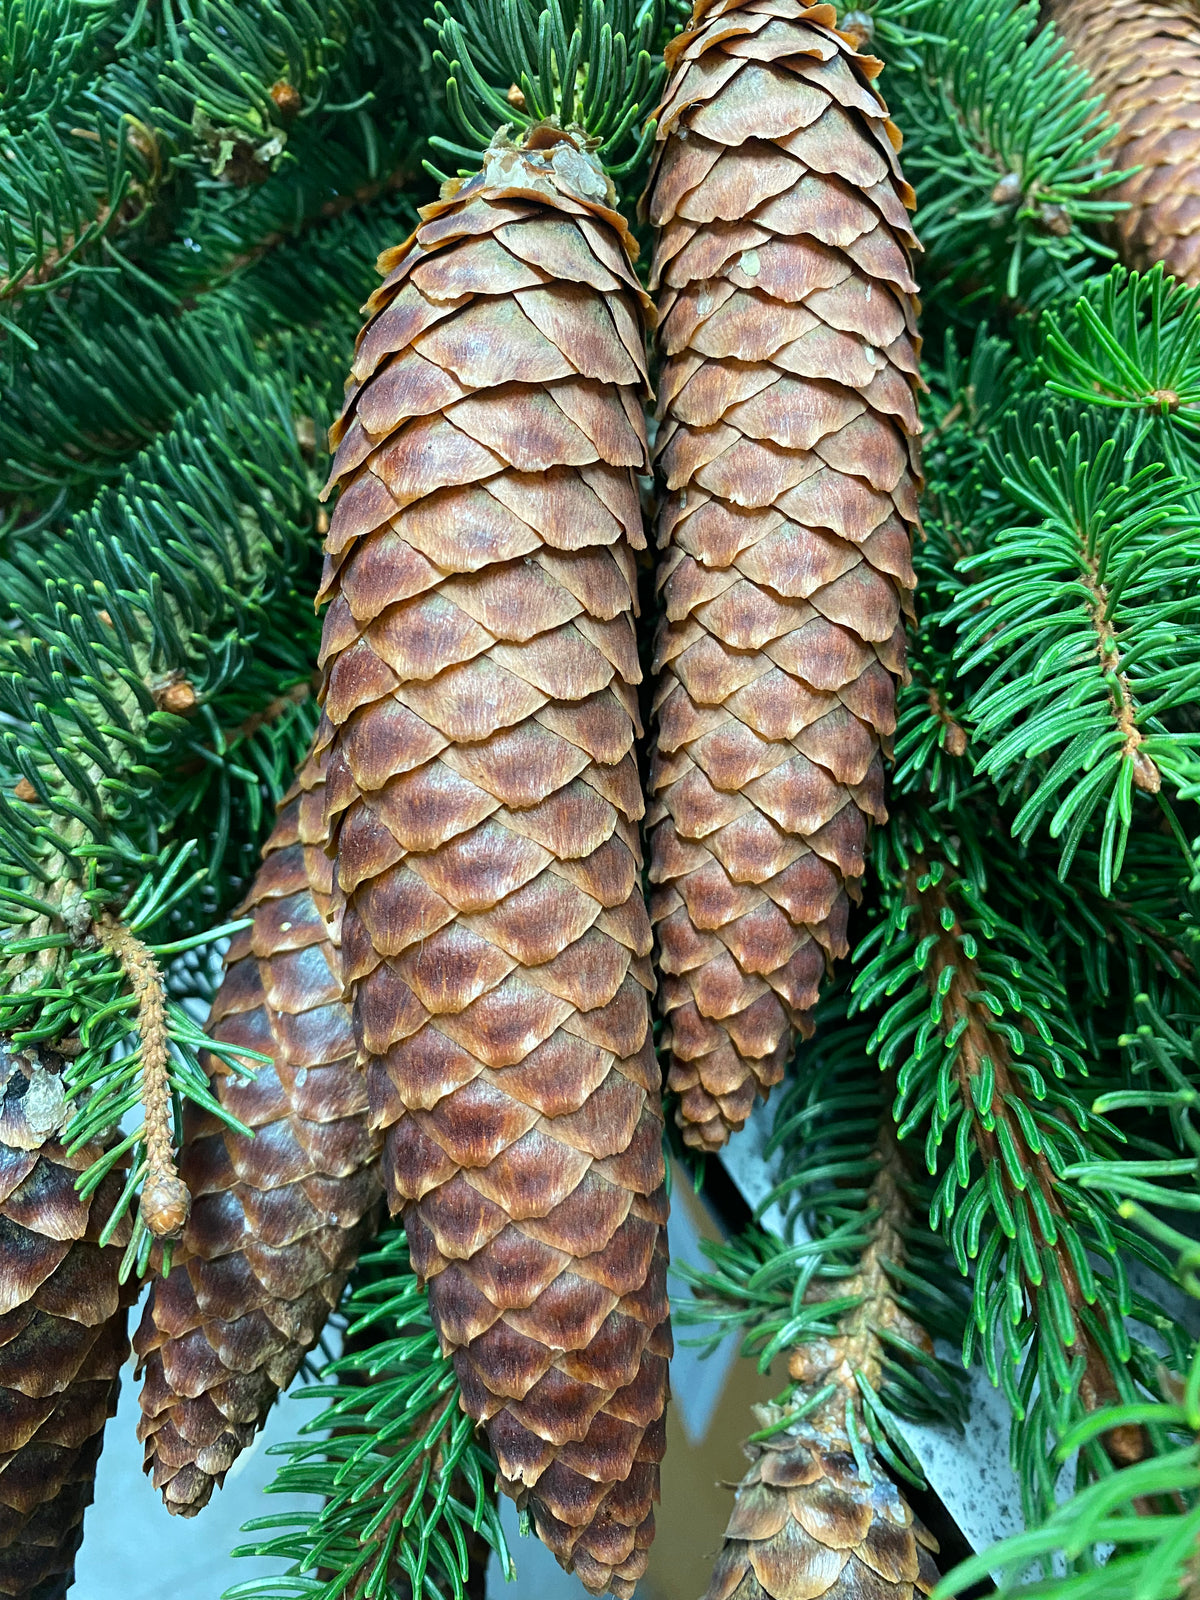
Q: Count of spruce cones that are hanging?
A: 6